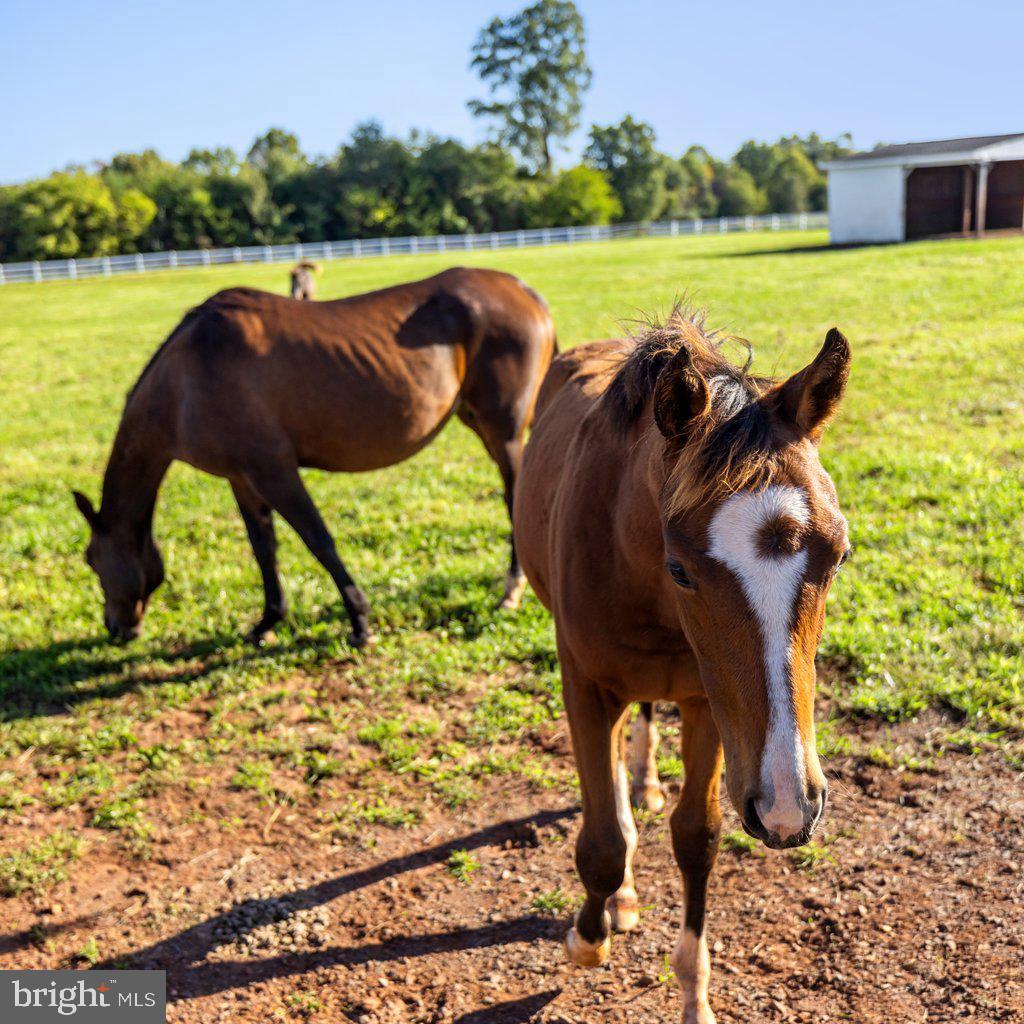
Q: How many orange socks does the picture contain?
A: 0